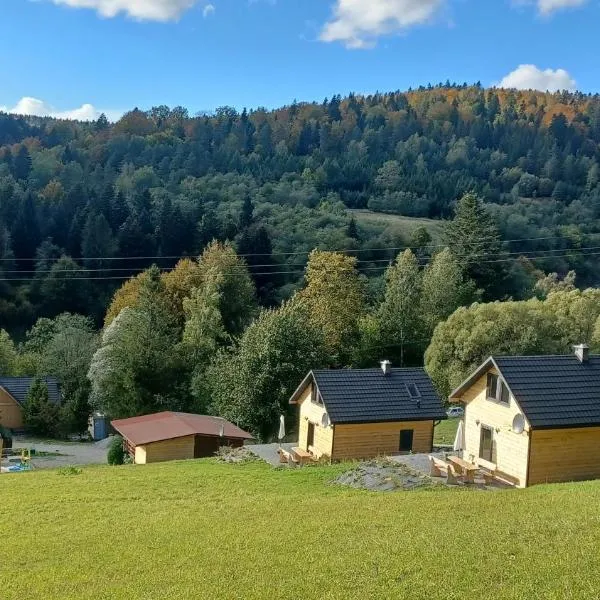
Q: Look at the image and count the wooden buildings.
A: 4